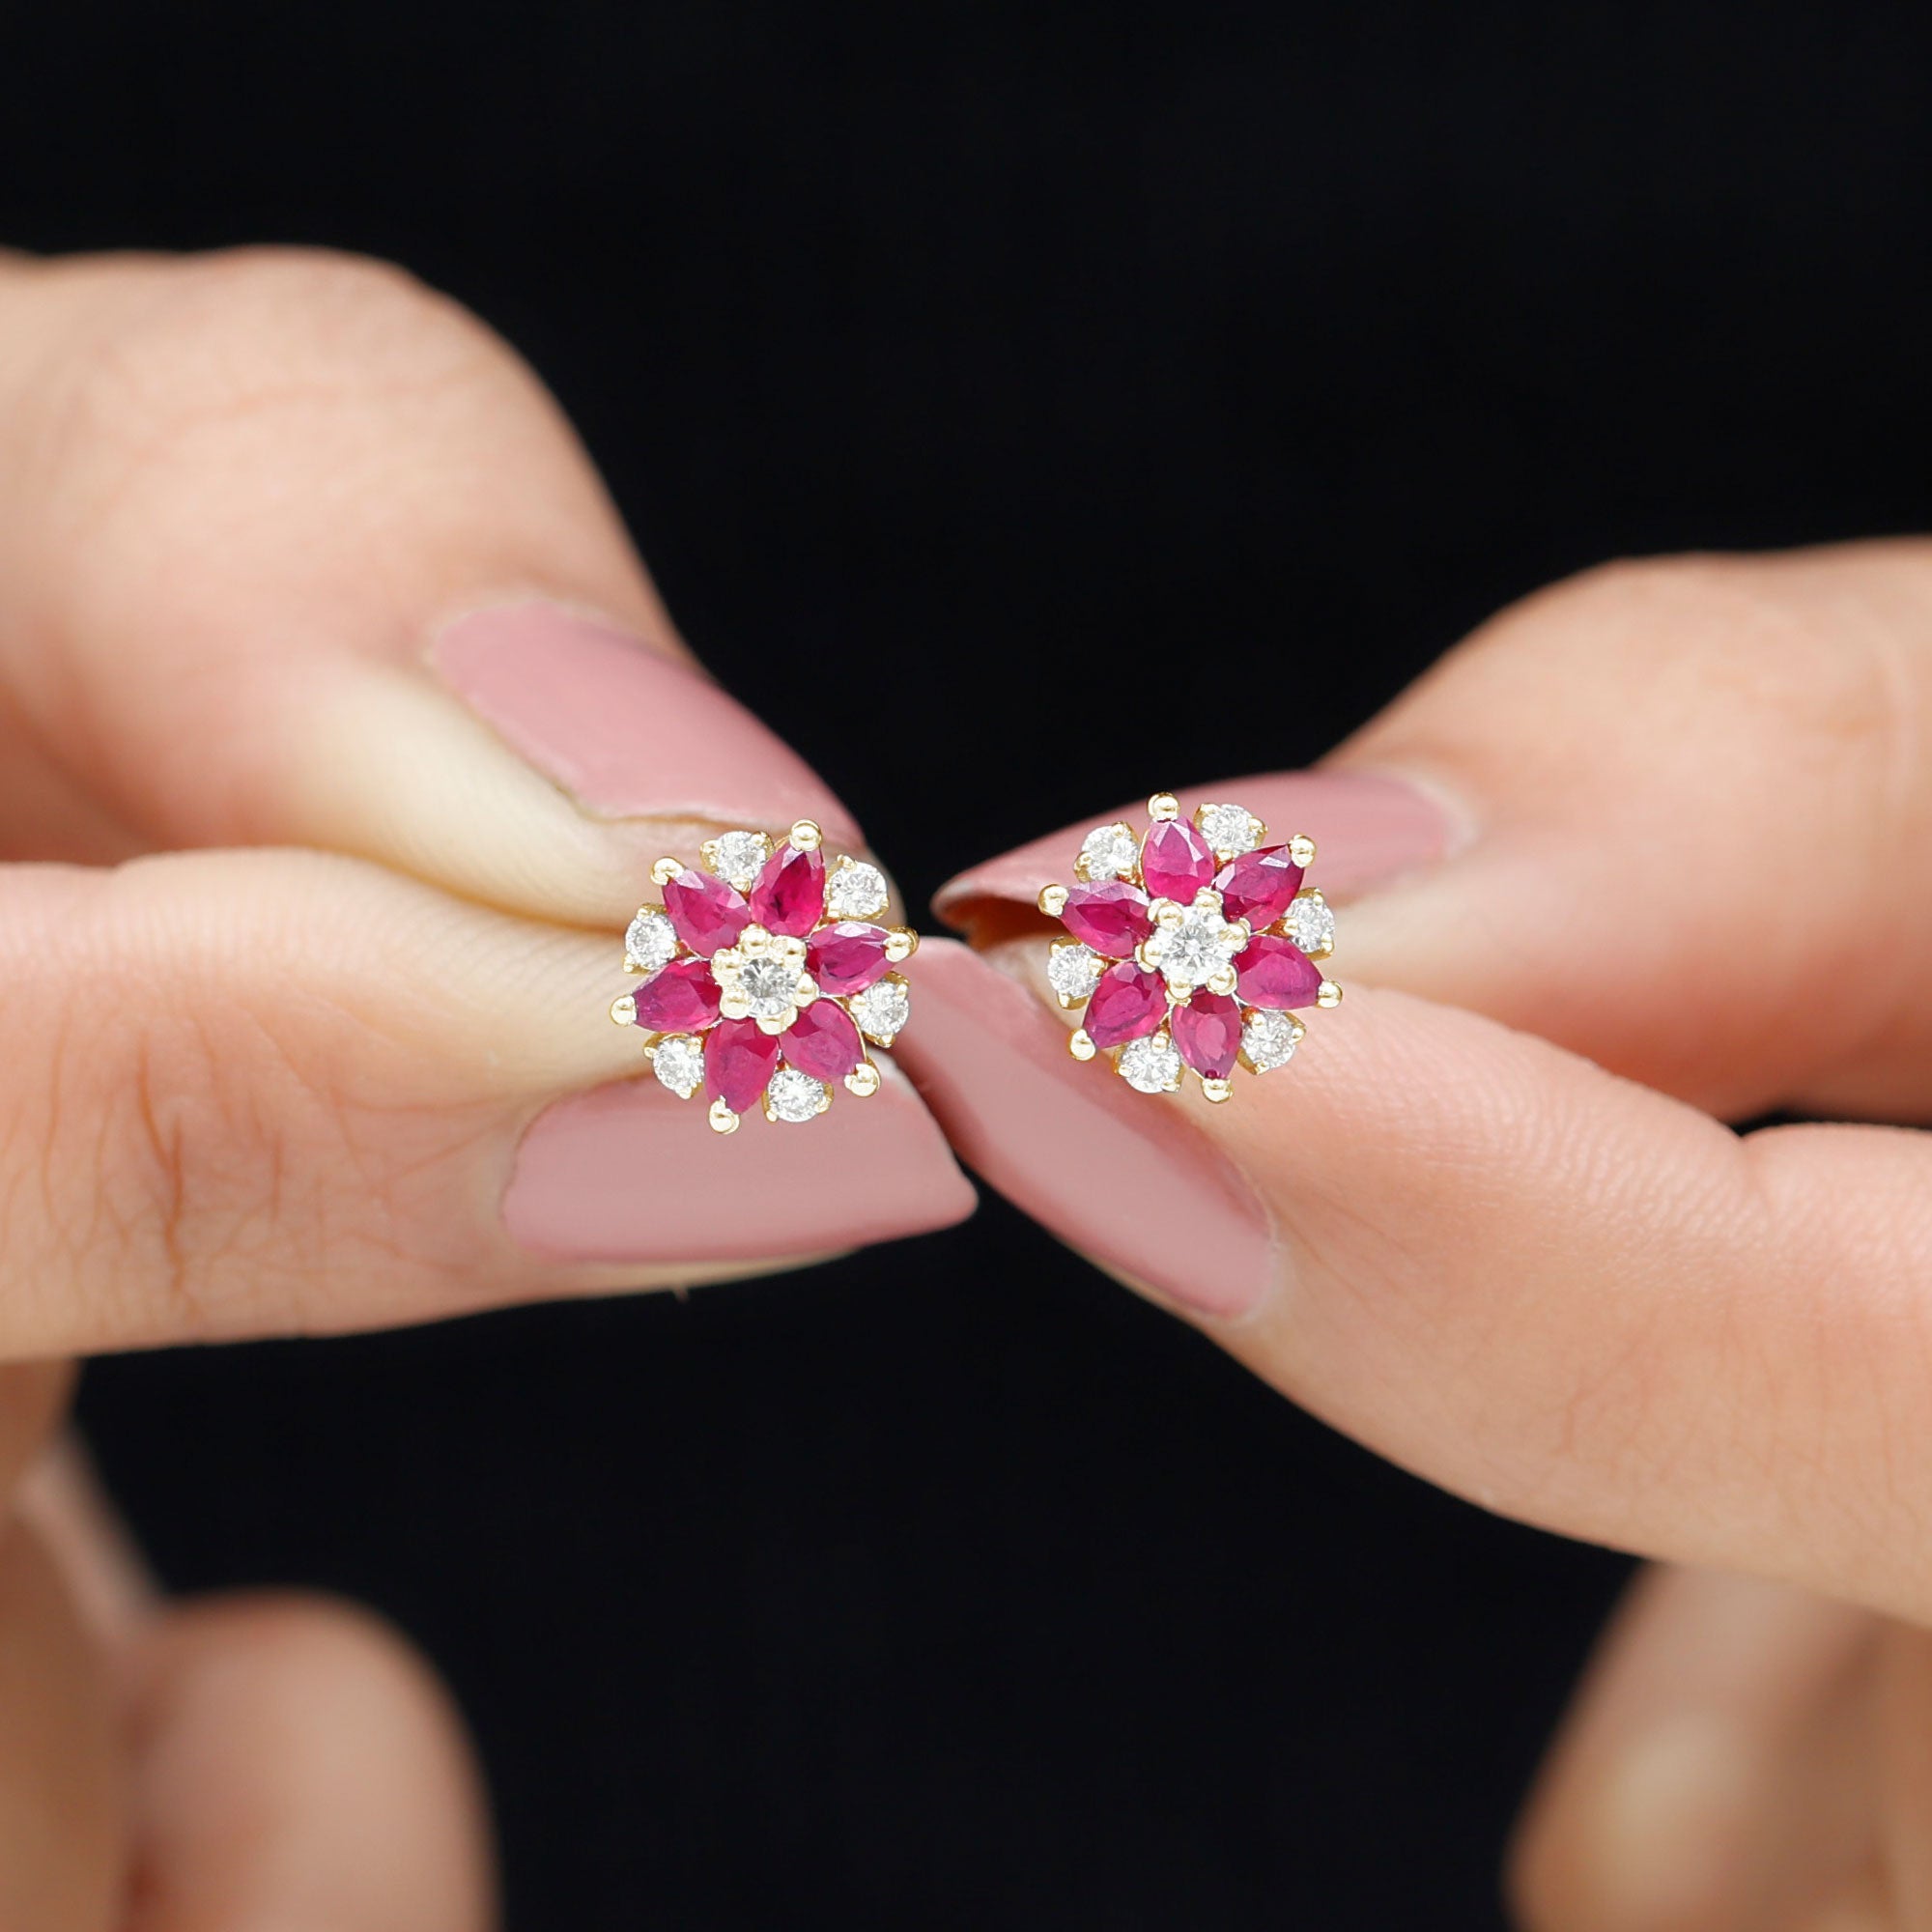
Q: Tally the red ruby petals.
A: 12